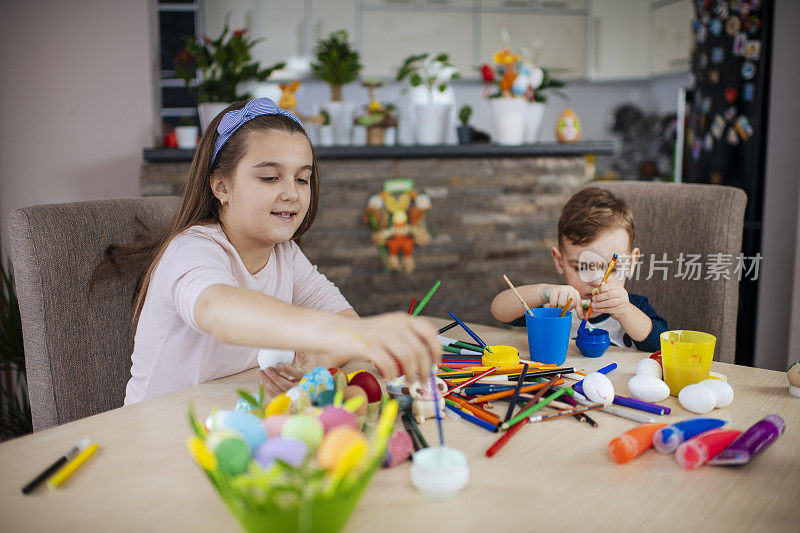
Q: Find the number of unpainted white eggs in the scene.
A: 6